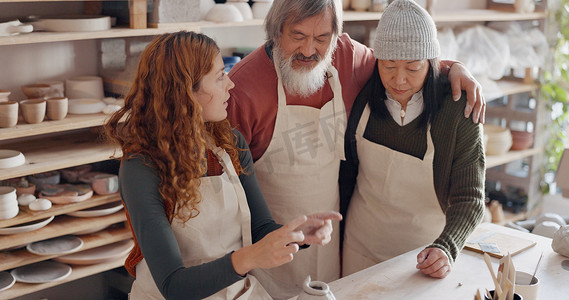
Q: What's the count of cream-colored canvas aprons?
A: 3